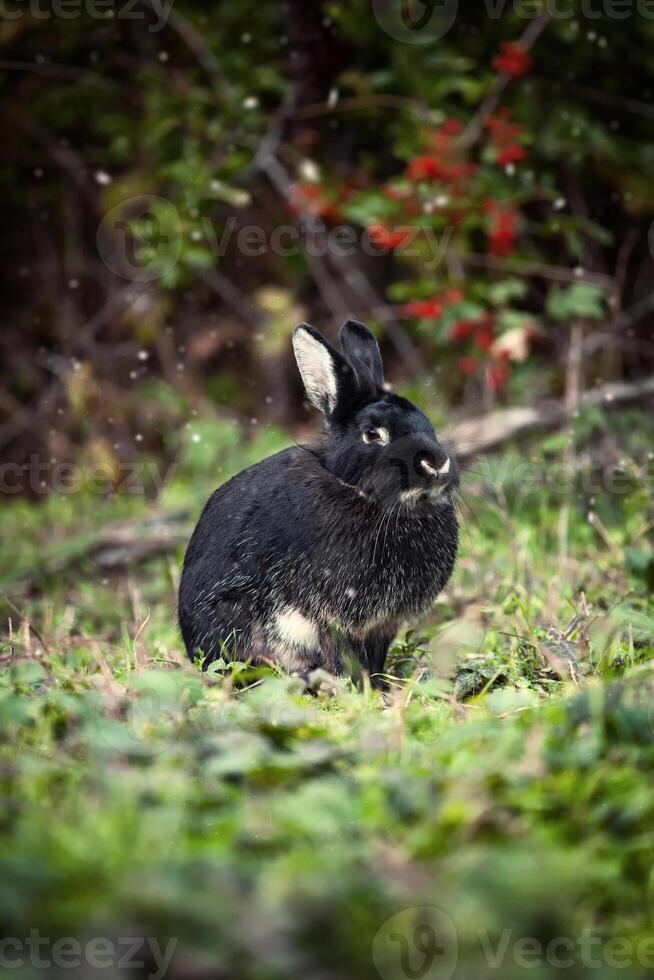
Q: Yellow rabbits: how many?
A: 0